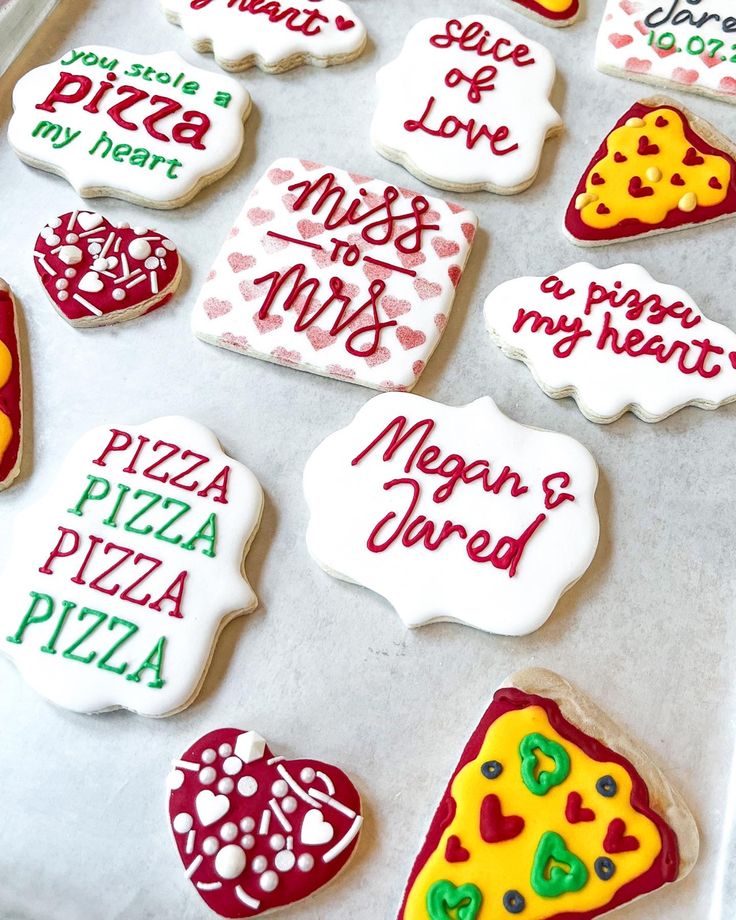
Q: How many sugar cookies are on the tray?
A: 14